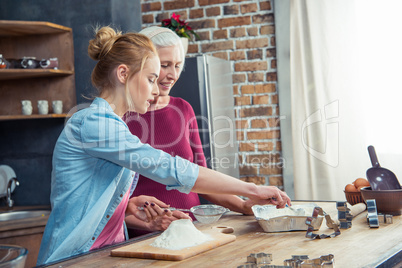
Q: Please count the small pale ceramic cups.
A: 3